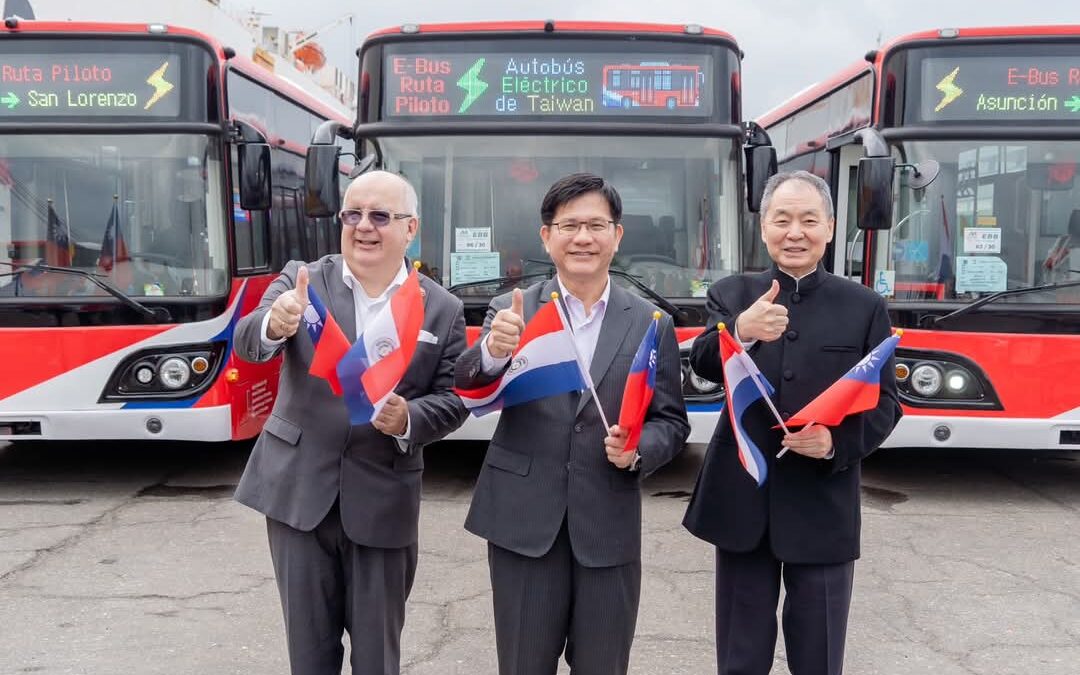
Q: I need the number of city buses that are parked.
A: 3